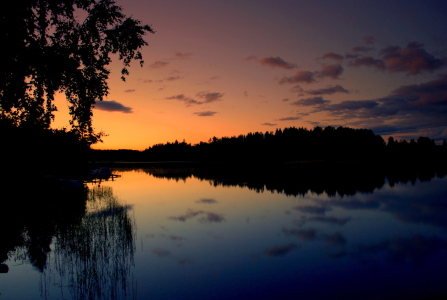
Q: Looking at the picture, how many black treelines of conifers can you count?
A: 1